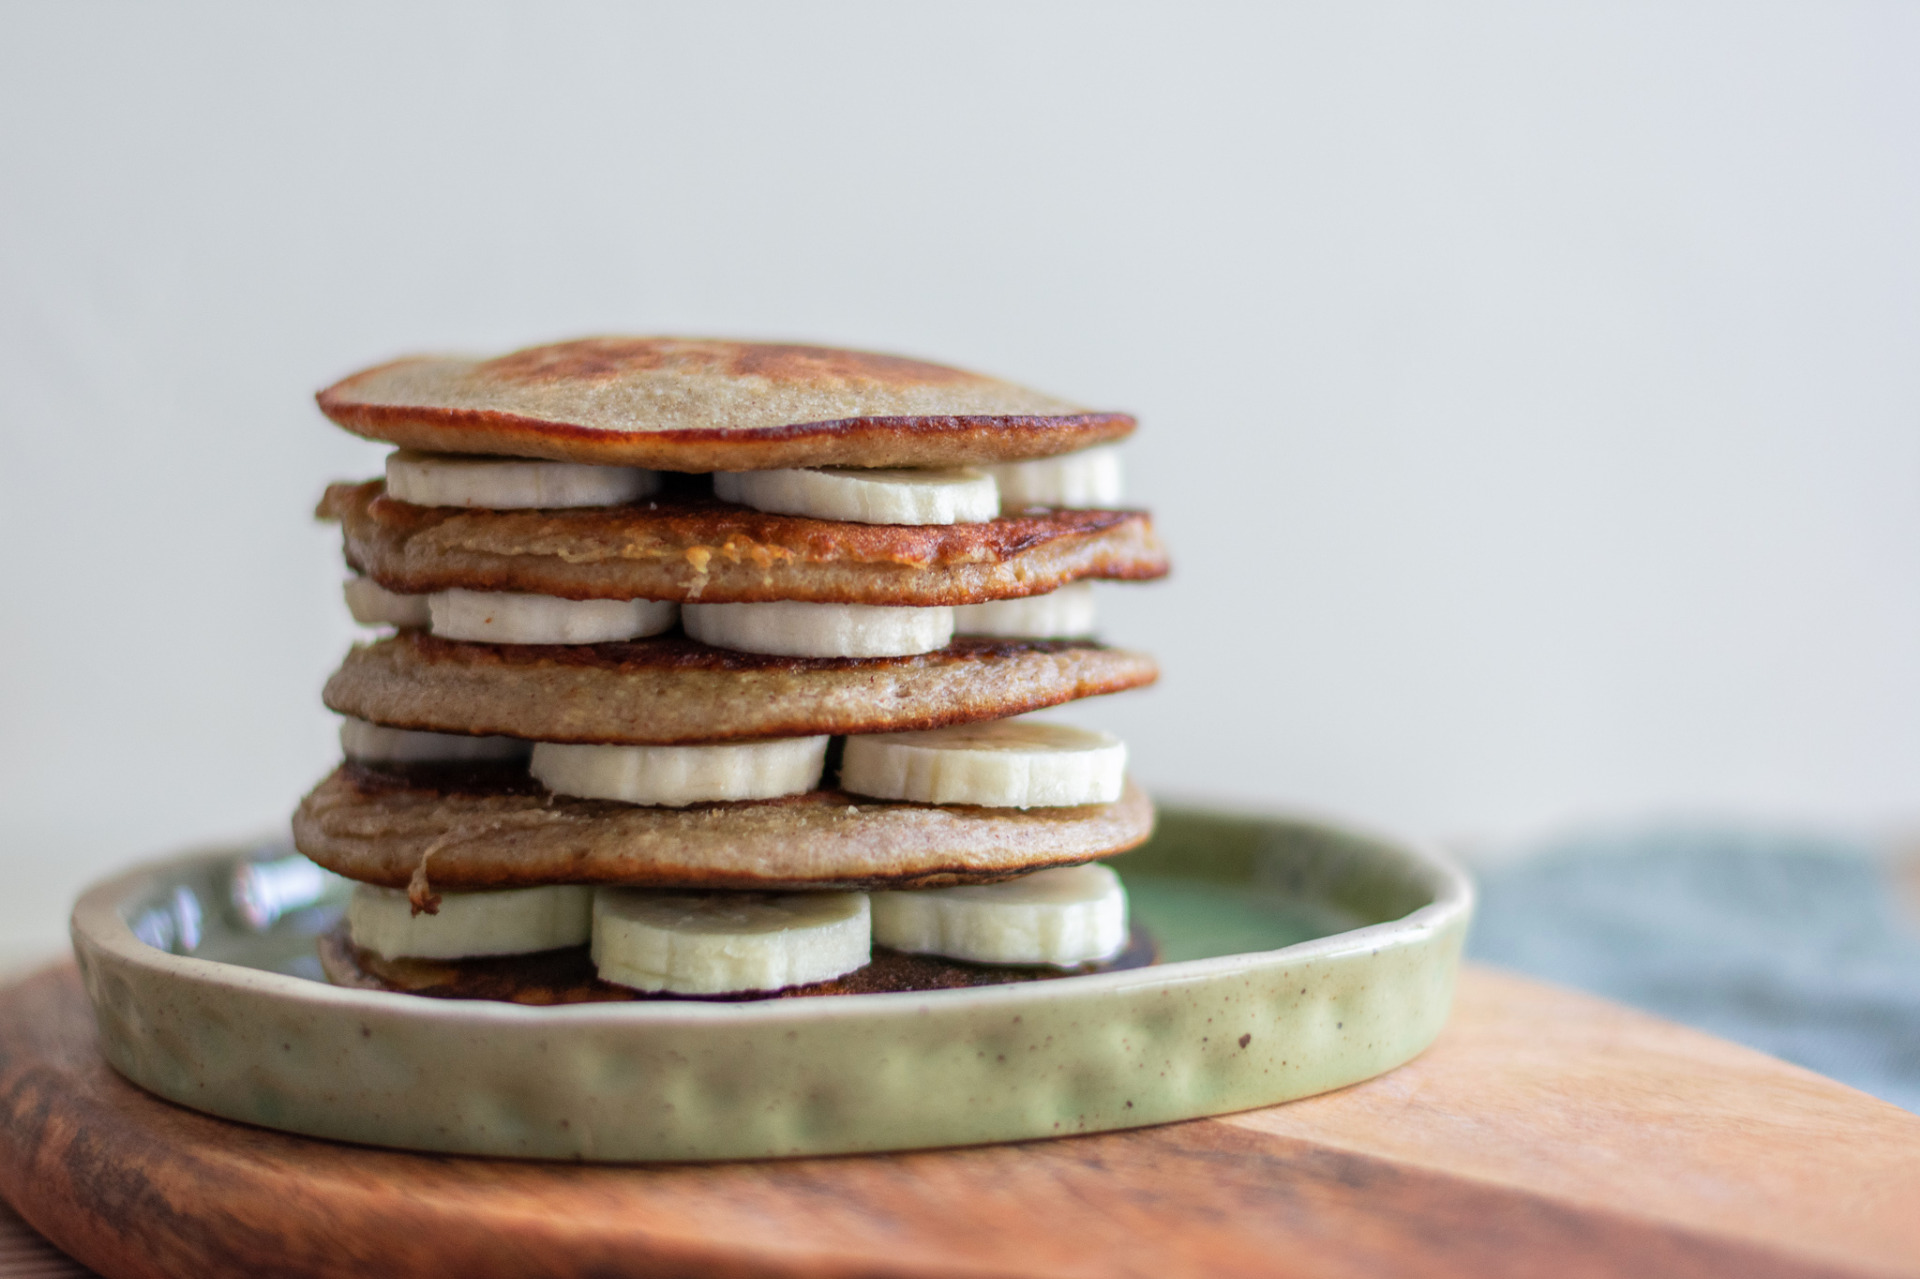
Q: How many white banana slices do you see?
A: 13